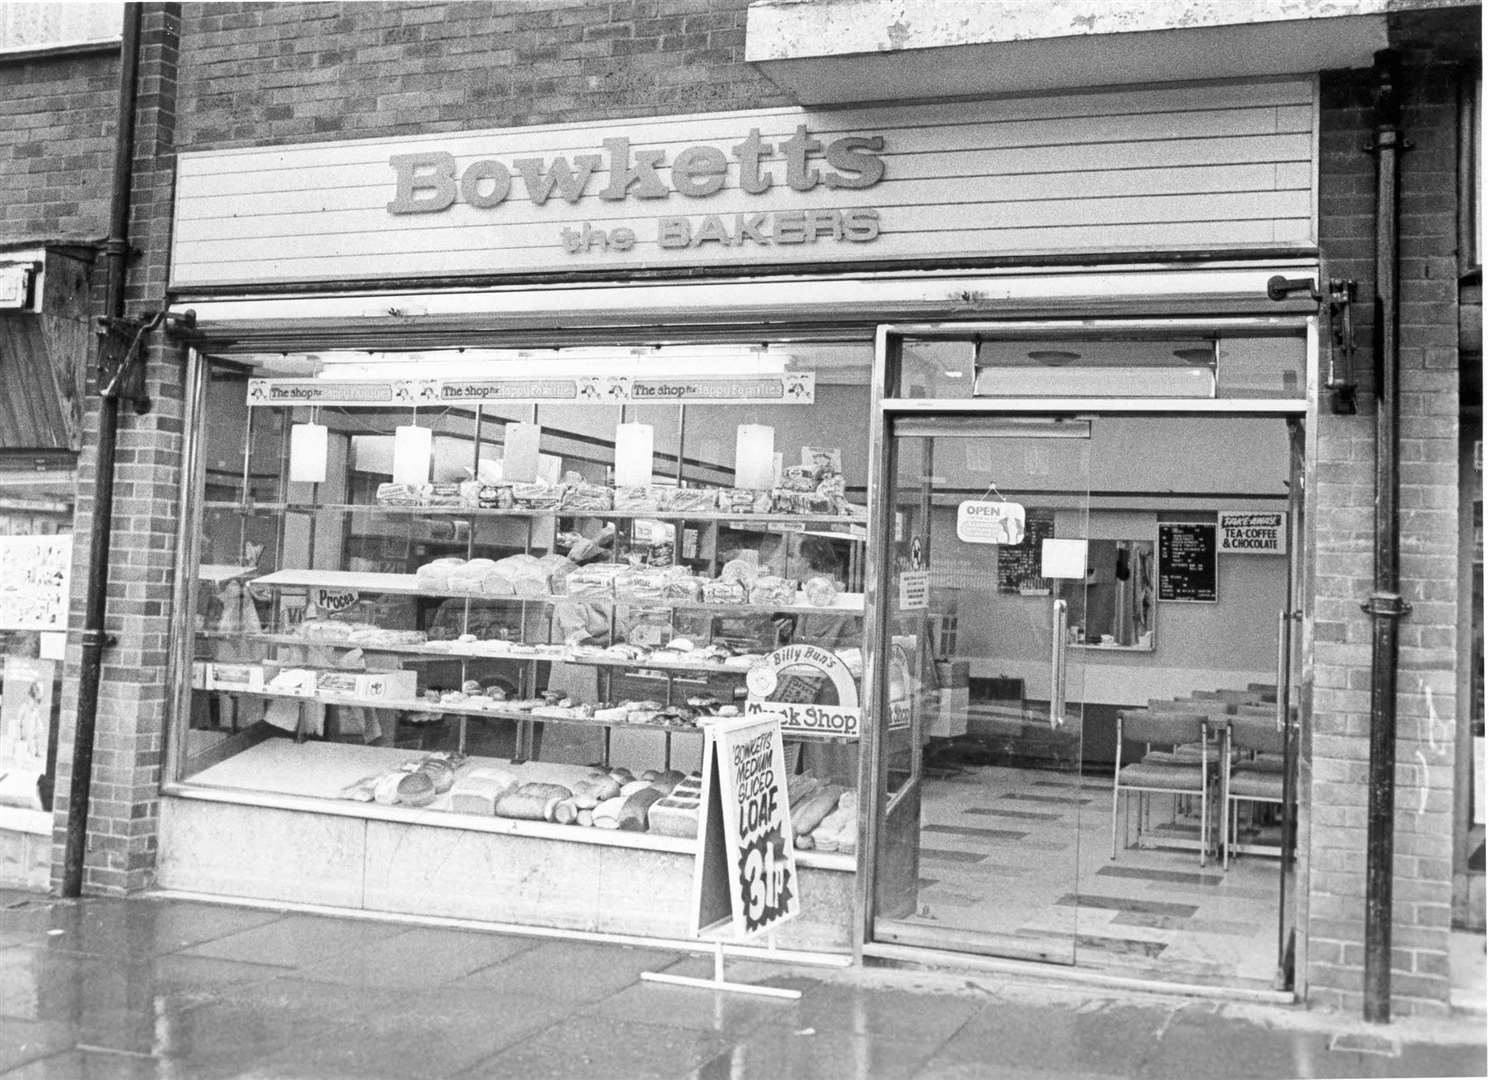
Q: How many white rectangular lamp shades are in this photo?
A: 5